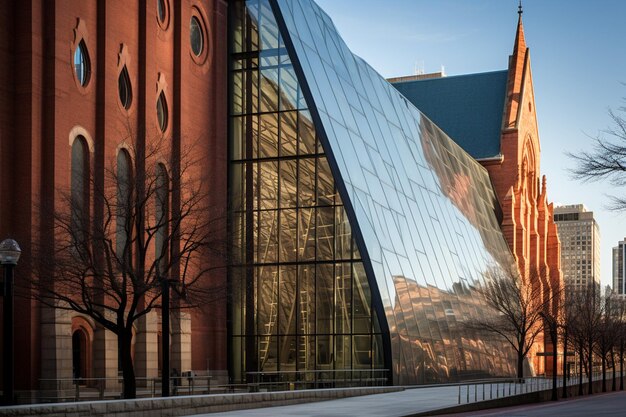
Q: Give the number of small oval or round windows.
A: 5